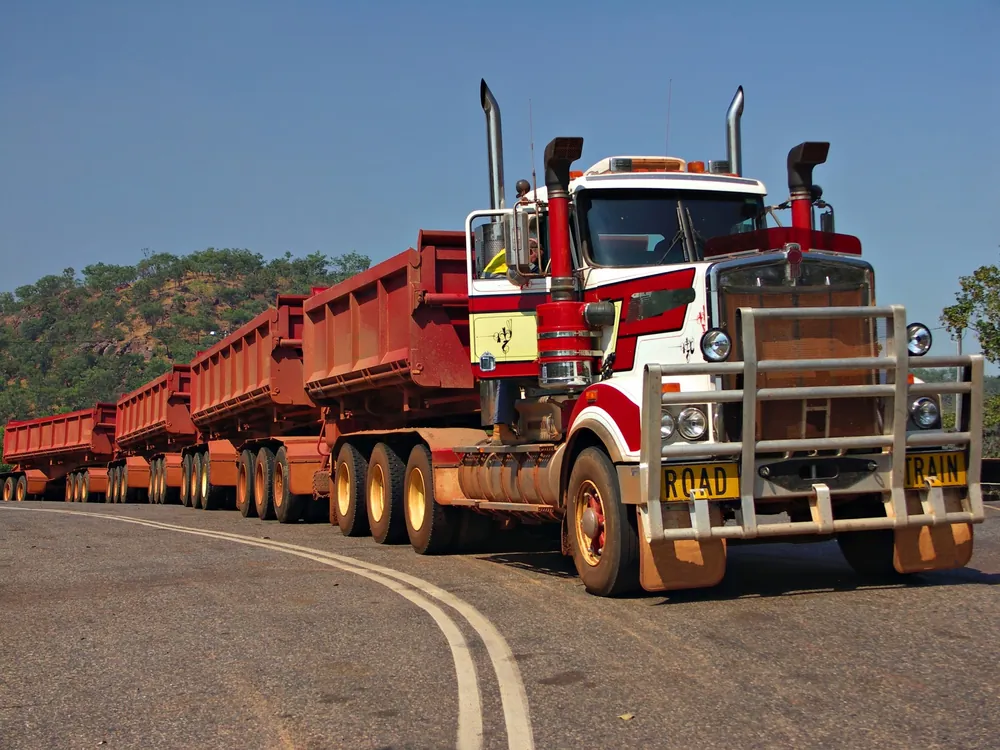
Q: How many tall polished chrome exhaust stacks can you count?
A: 2